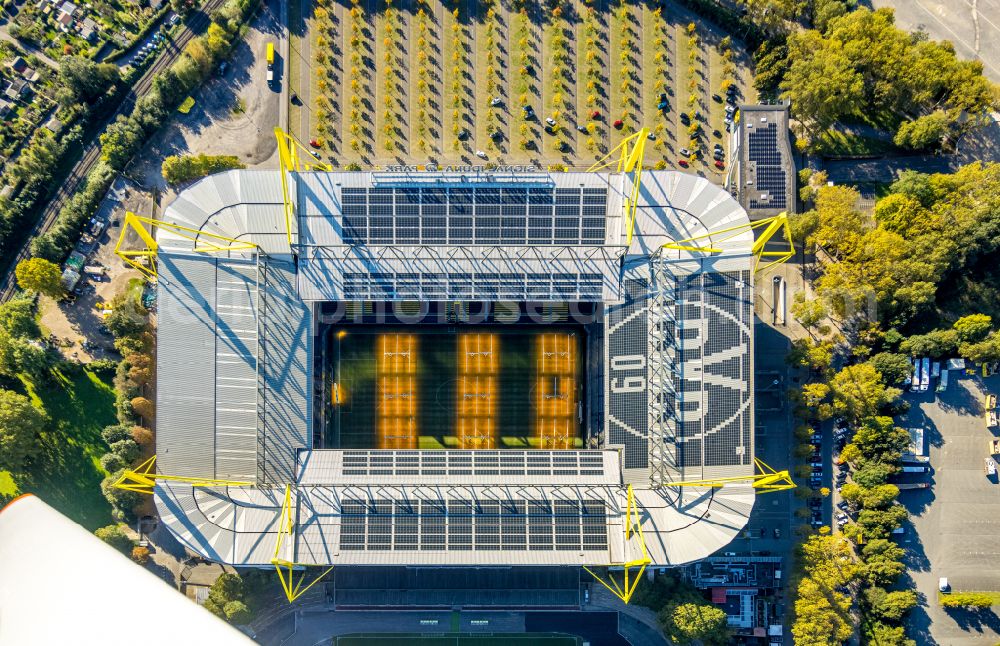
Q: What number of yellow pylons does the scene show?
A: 8